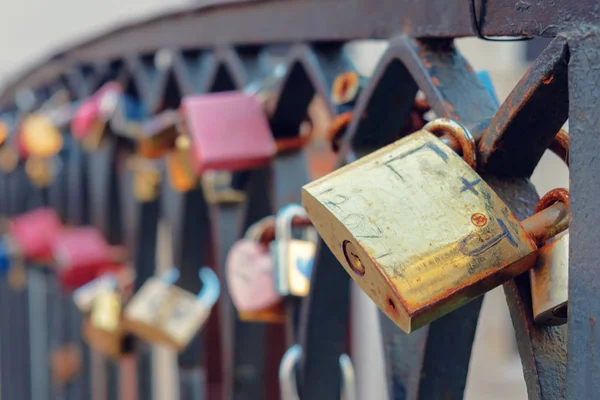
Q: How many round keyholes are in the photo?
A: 1